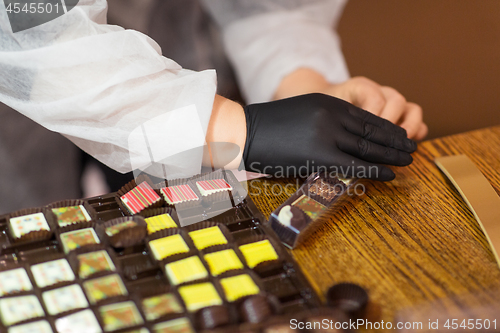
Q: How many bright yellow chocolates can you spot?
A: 8